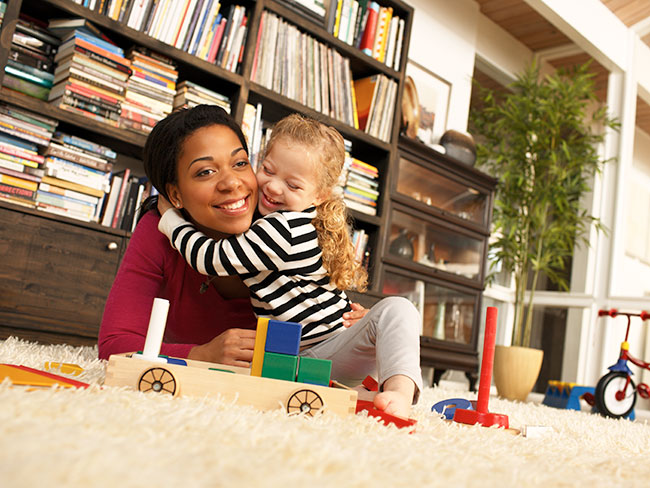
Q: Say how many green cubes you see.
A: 2